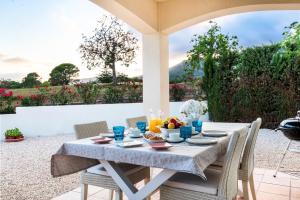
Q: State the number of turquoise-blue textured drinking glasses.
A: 4